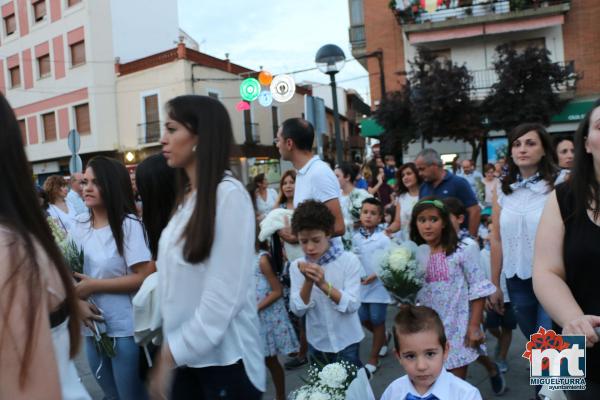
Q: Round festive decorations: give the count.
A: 5